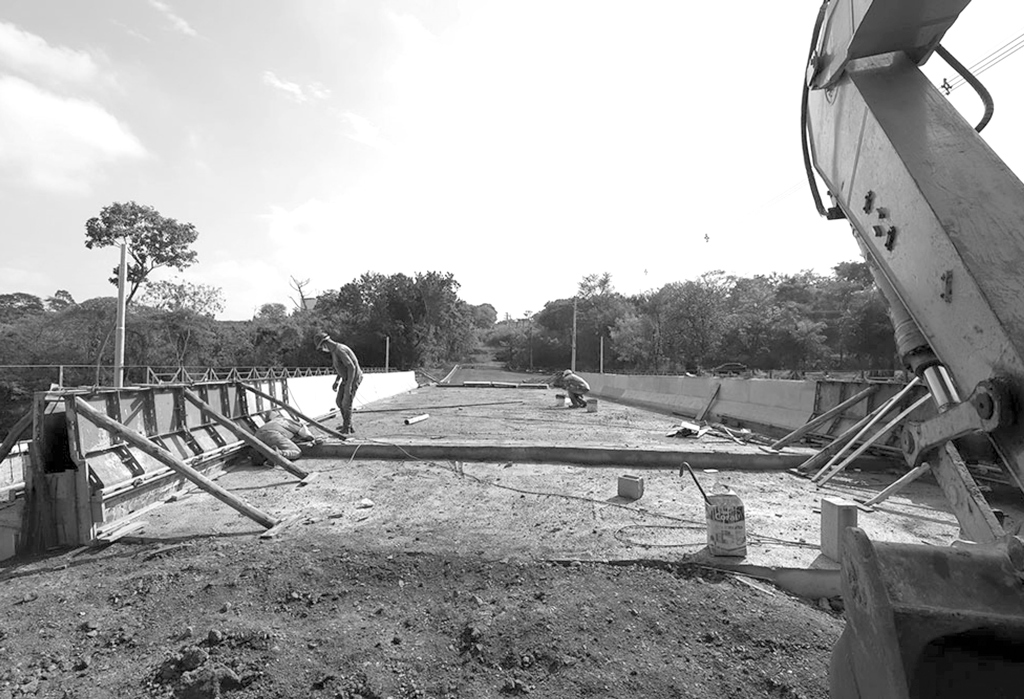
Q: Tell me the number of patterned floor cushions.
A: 0